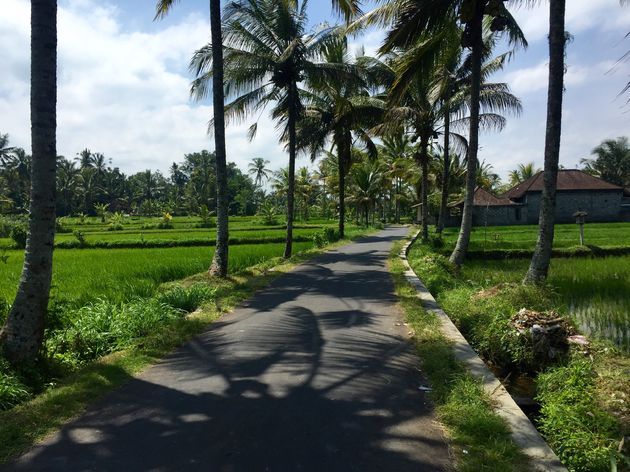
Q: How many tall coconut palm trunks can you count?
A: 8